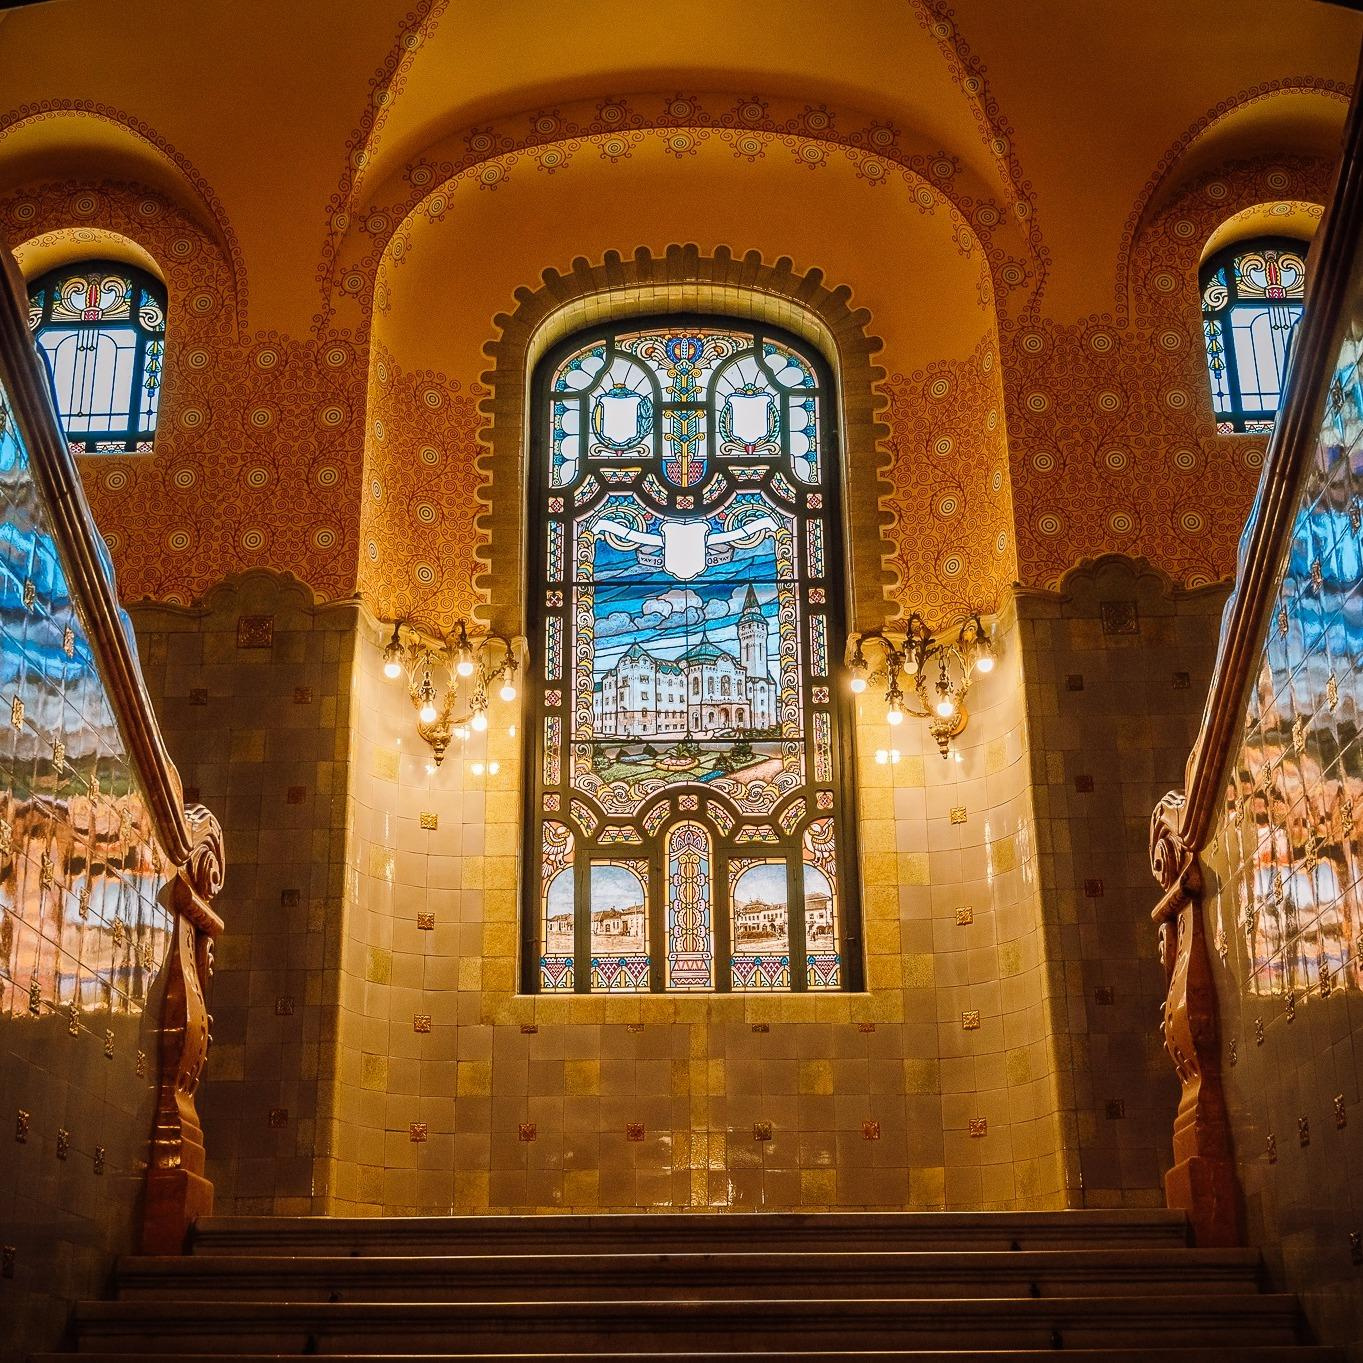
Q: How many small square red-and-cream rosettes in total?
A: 10